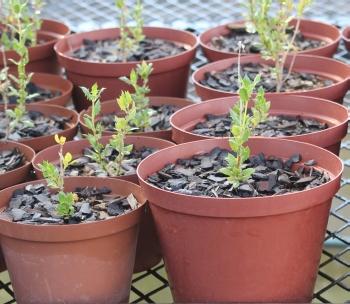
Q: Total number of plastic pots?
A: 13